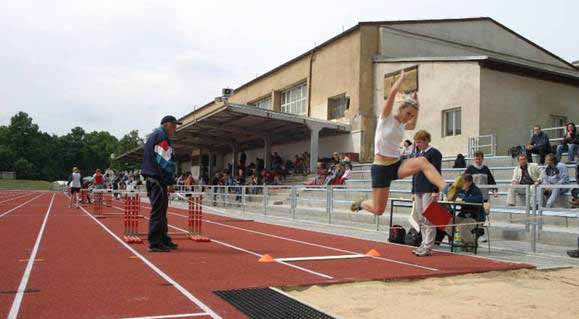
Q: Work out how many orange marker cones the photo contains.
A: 2